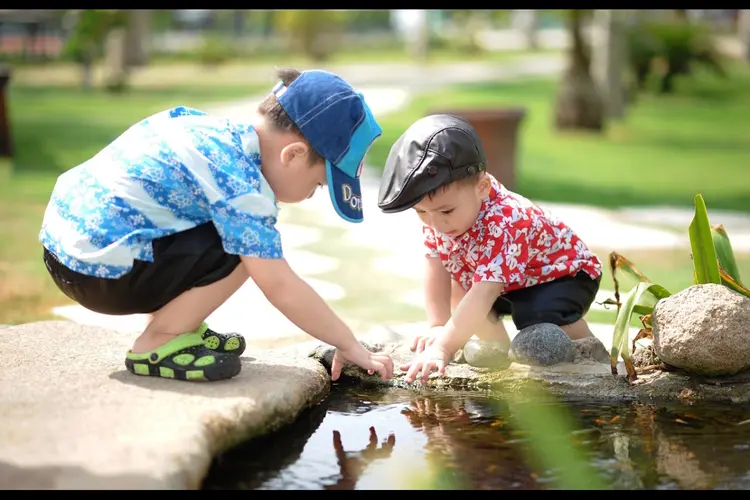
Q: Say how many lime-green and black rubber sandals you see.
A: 2